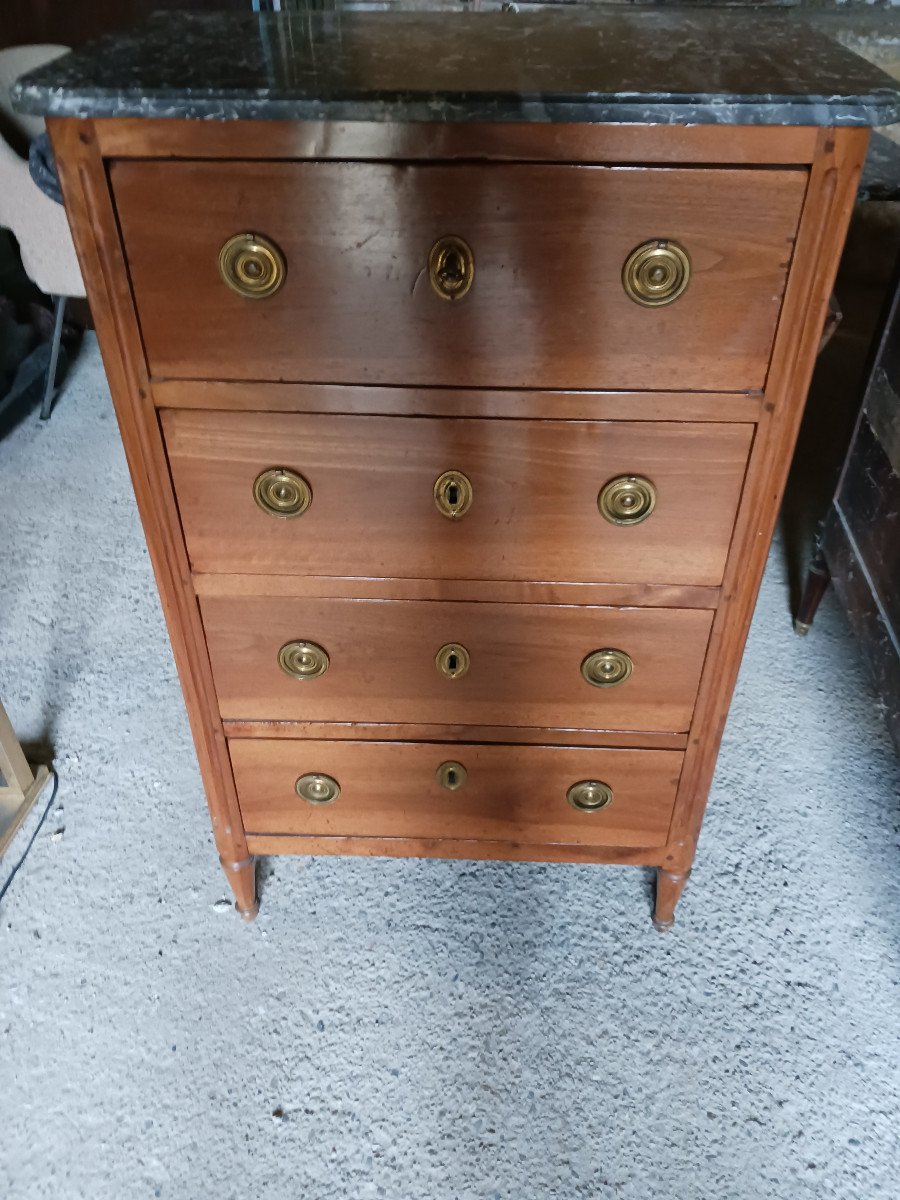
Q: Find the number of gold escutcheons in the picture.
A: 4